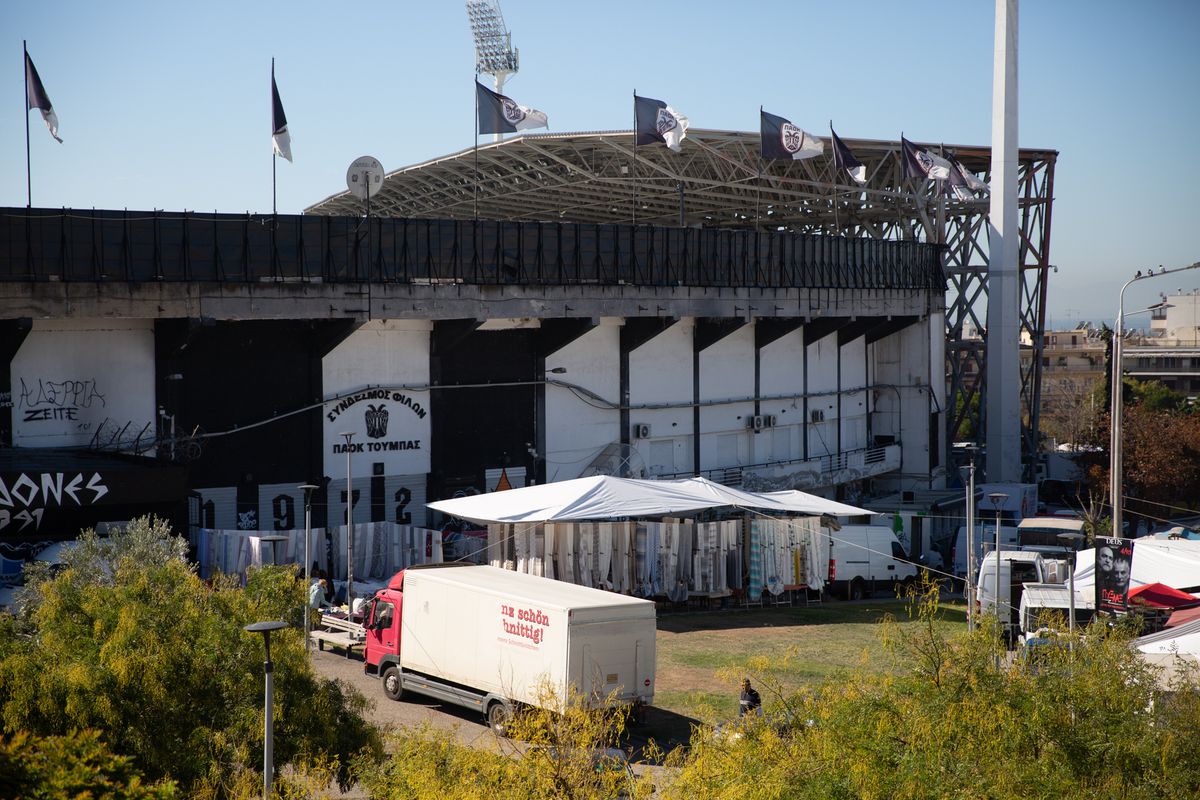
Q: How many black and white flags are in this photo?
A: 8